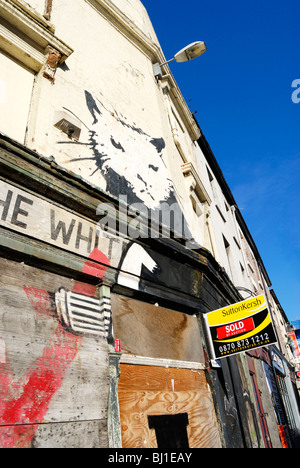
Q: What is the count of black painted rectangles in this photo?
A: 1